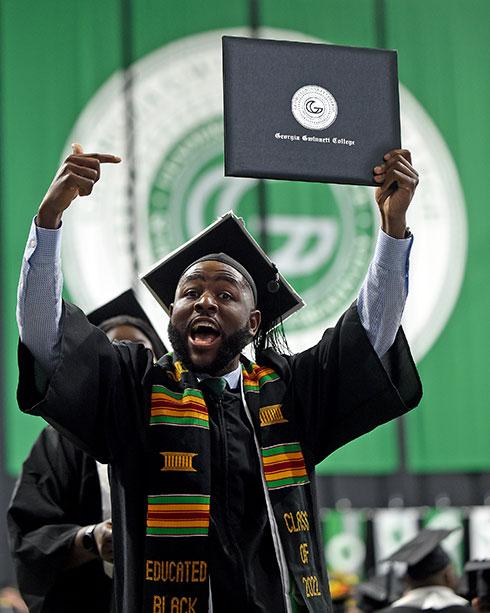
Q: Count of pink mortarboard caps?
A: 0